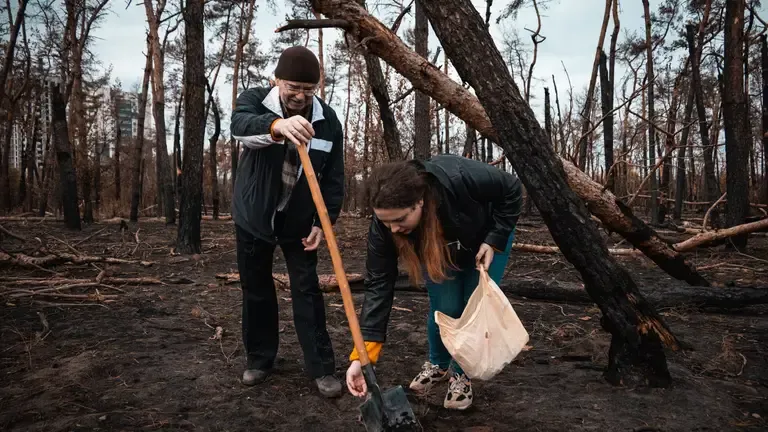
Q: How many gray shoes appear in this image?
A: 2